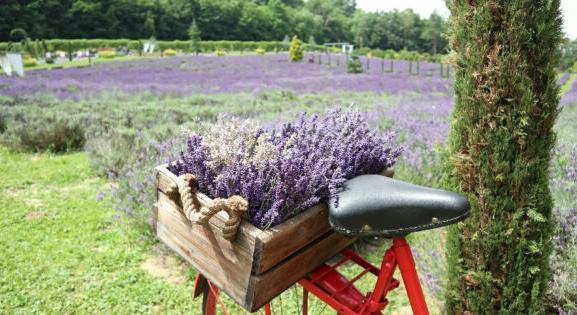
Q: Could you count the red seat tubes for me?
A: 1